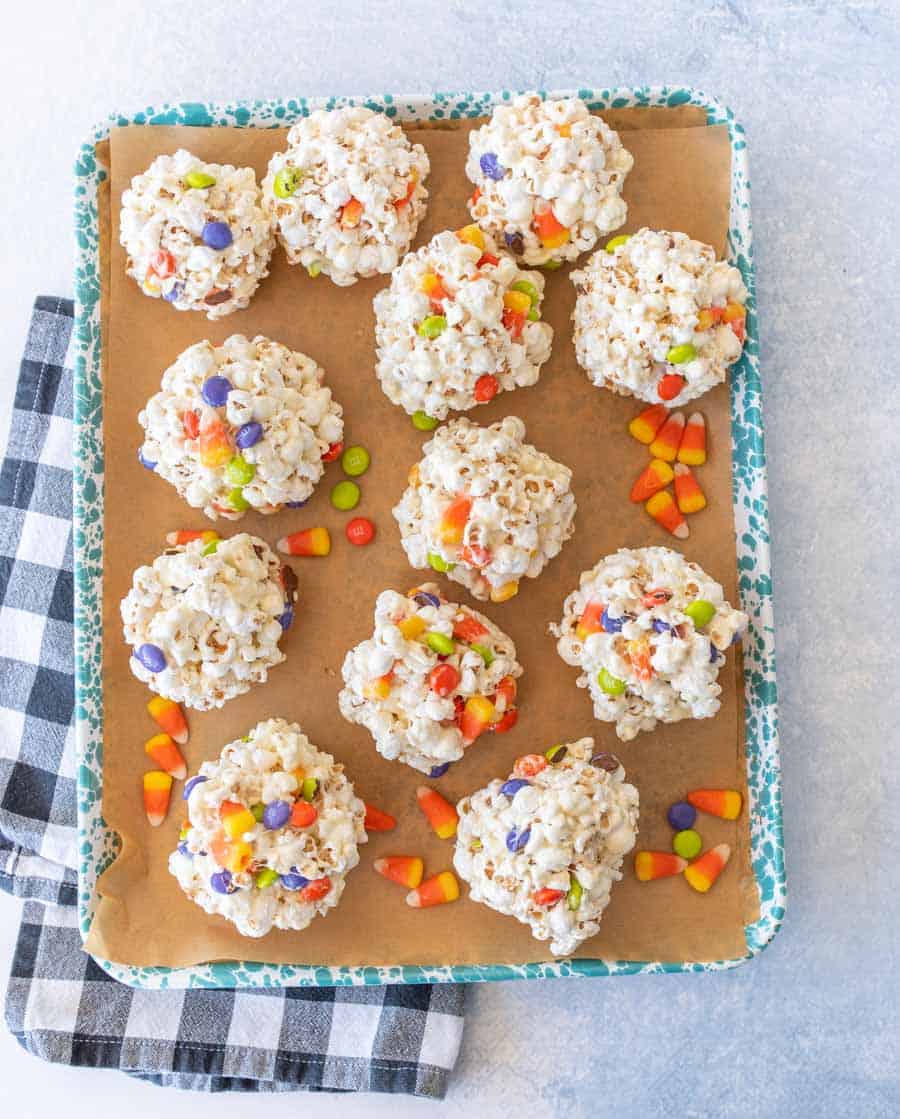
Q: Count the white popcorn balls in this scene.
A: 12